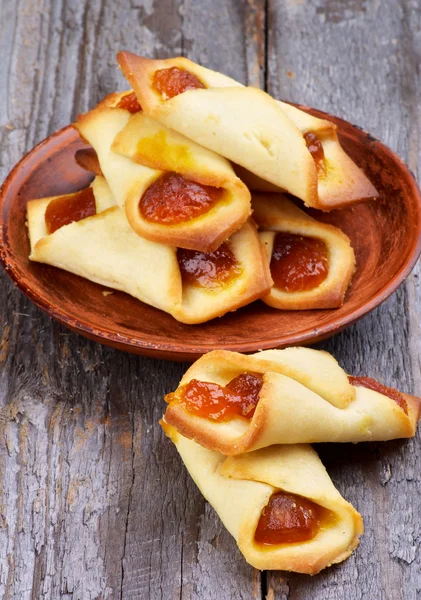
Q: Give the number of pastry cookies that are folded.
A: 6